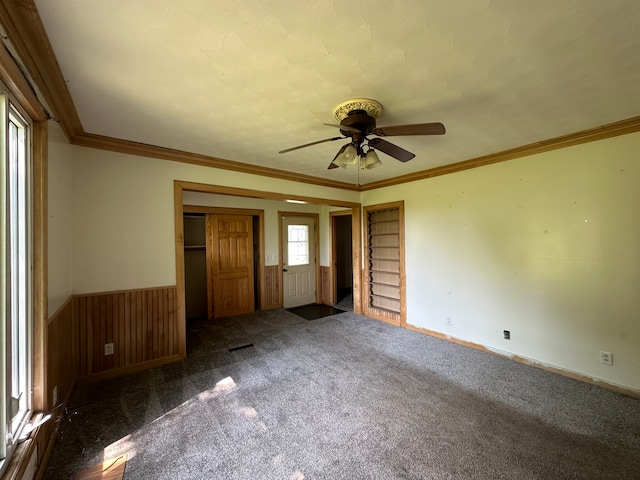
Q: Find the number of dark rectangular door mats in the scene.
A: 1